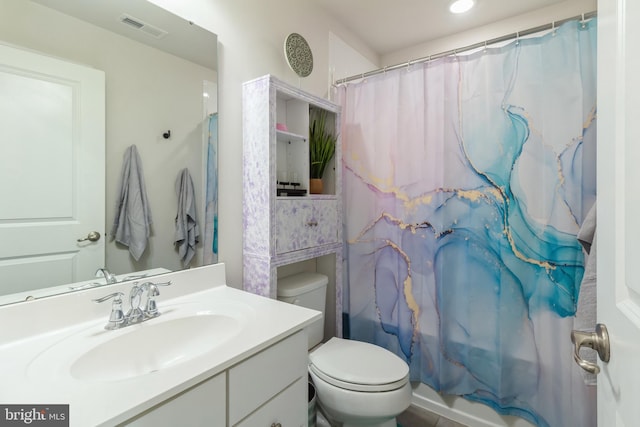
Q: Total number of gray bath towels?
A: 2